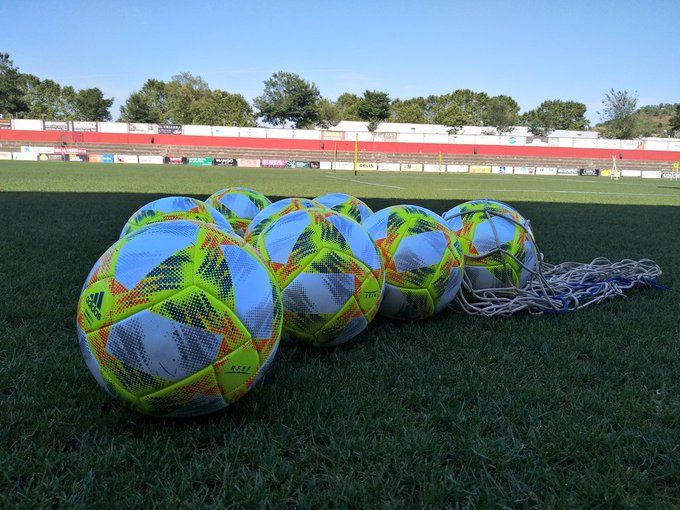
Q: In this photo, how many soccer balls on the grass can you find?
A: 8